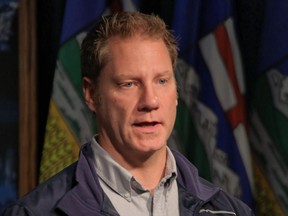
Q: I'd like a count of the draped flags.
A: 3